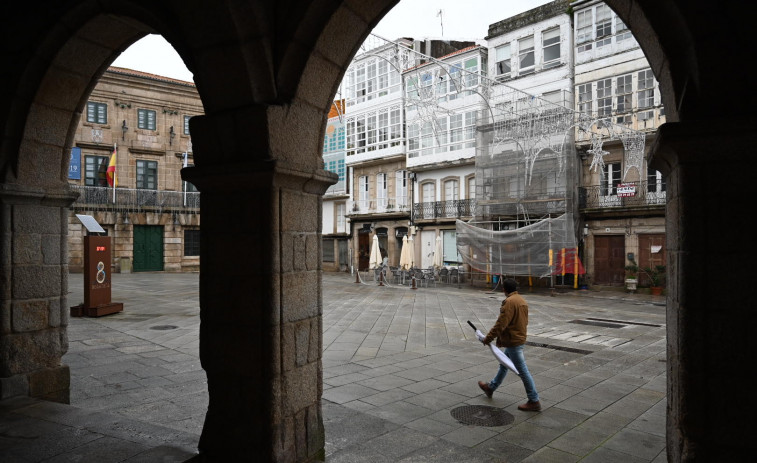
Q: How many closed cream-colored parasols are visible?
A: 4